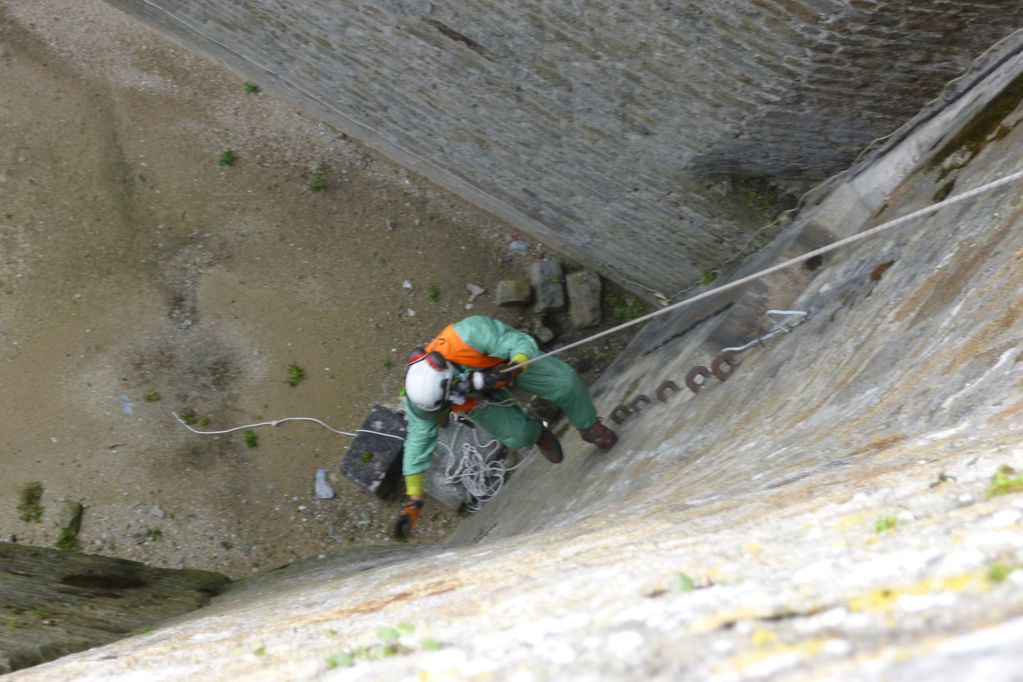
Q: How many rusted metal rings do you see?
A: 5